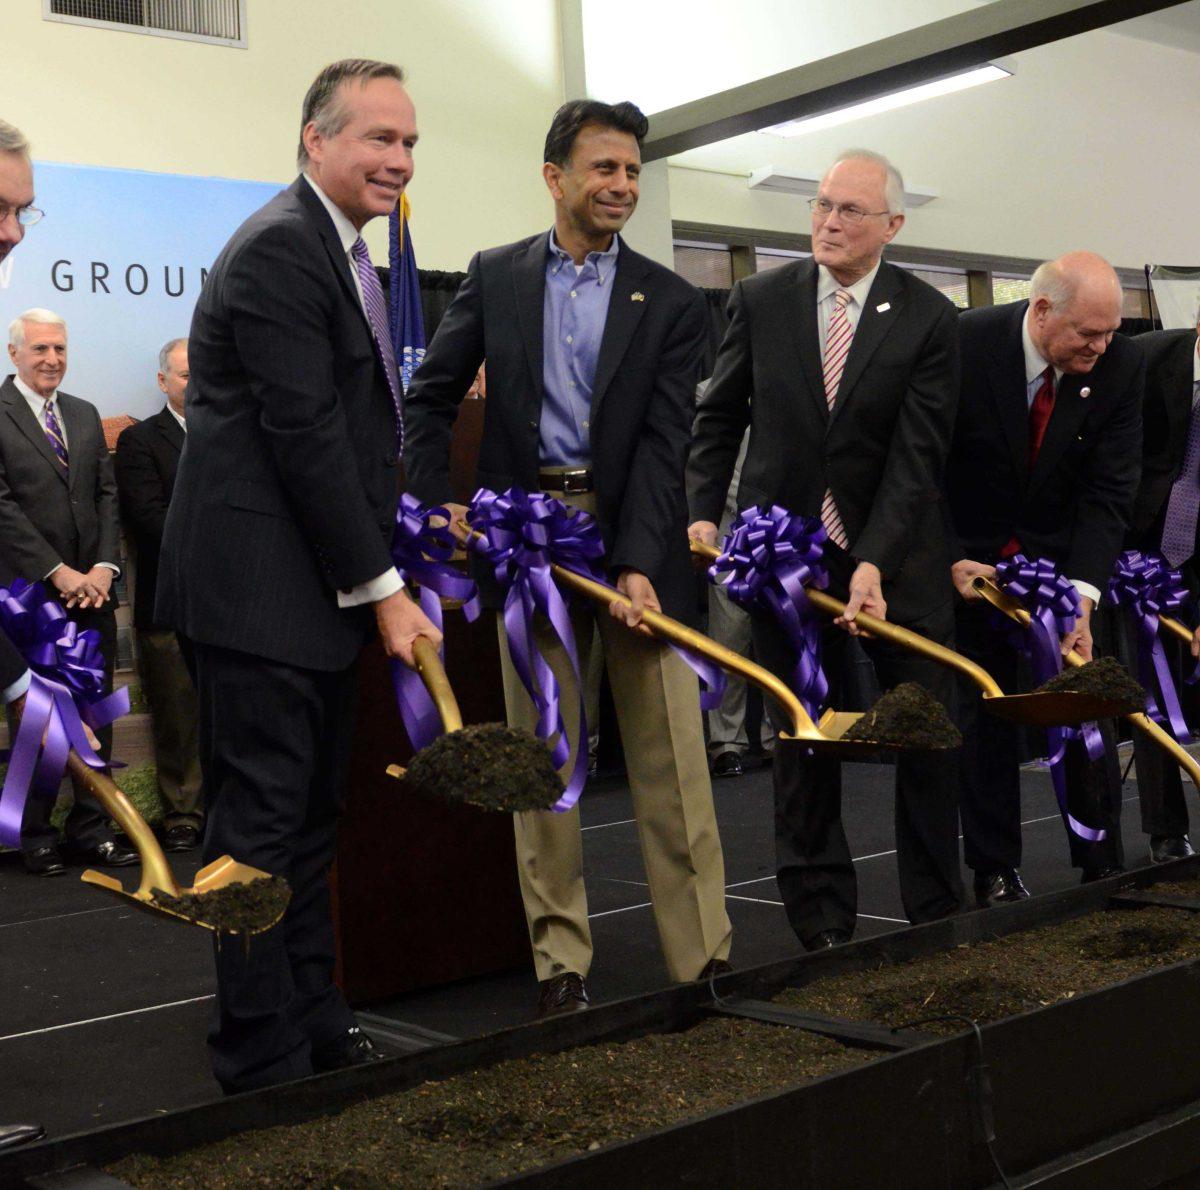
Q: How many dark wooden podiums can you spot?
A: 1